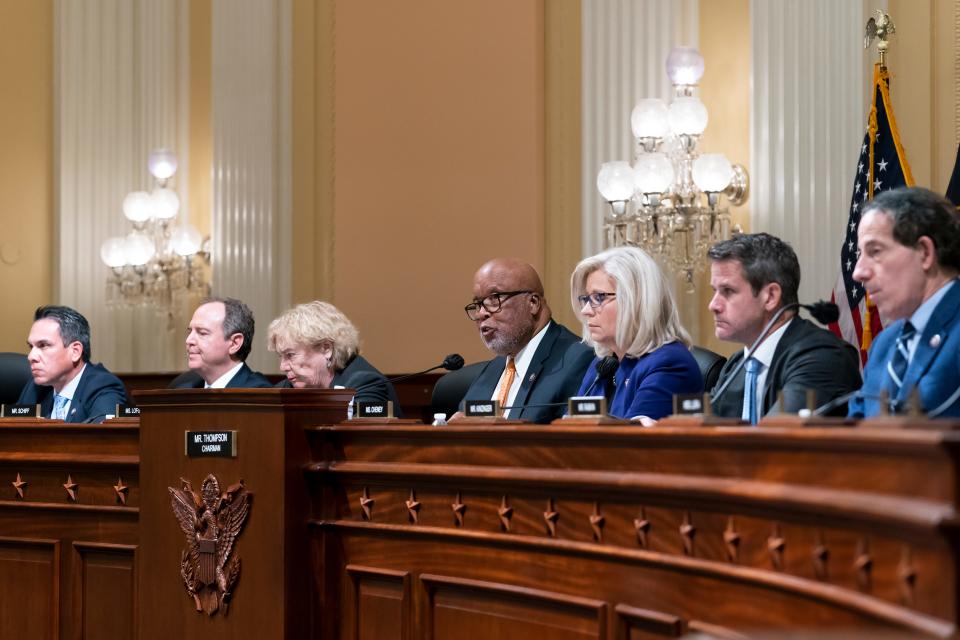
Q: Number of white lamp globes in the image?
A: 12